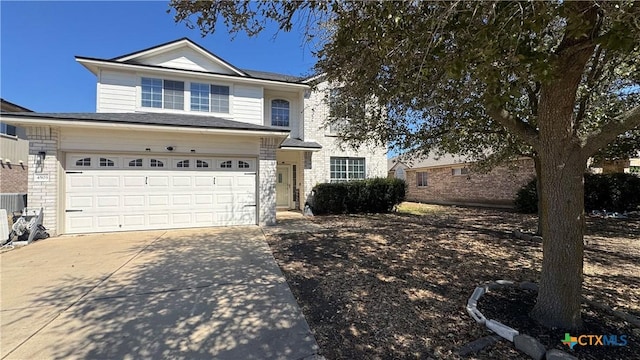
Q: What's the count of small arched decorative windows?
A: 8